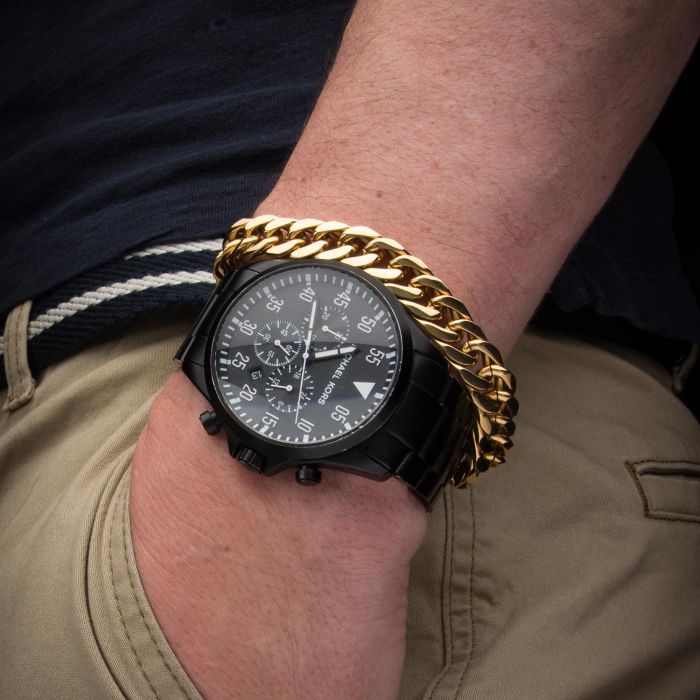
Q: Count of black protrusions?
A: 3